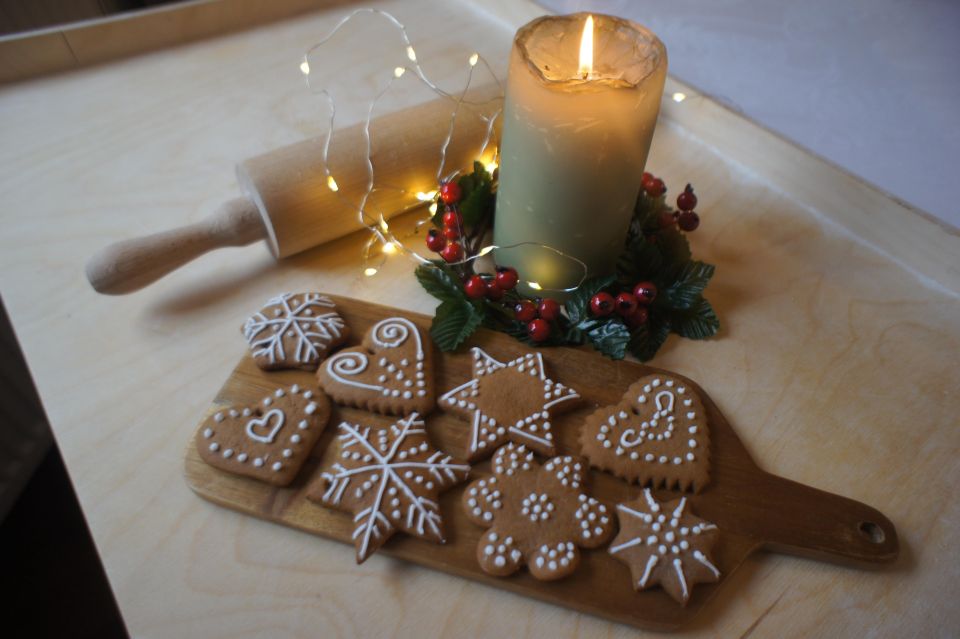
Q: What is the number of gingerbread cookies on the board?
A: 8